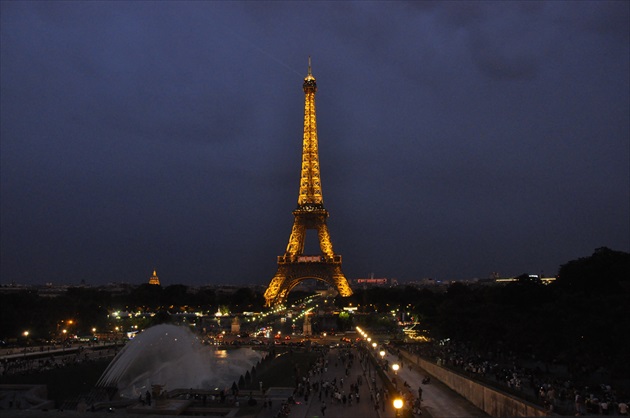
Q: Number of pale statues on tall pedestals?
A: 2